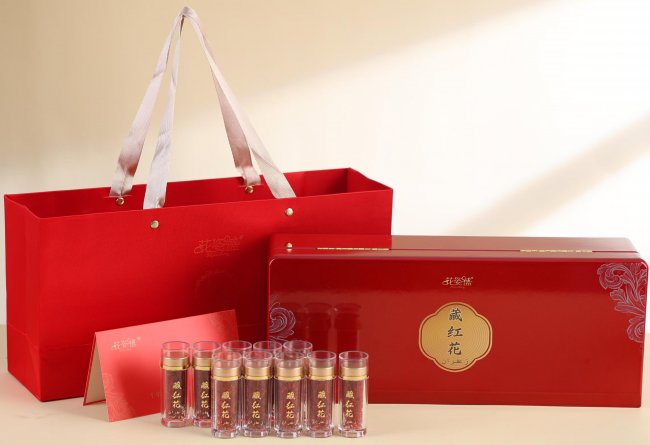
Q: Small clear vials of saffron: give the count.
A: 10